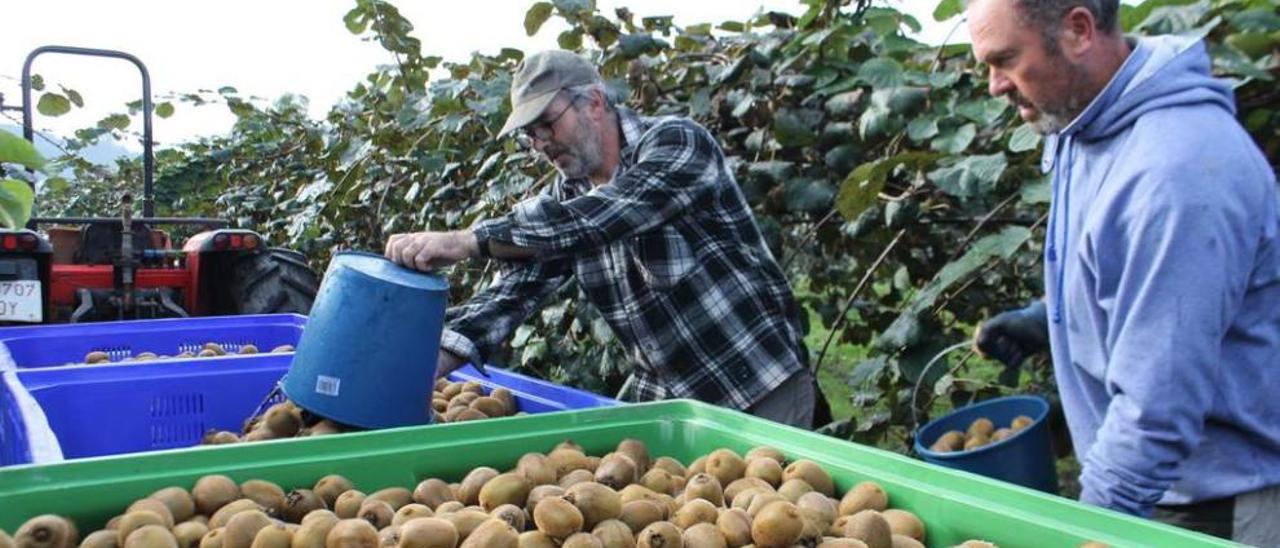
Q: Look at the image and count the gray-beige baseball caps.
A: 1